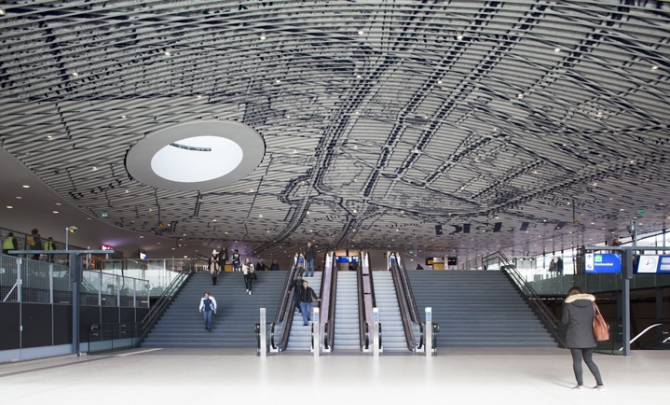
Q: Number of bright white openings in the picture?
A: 1